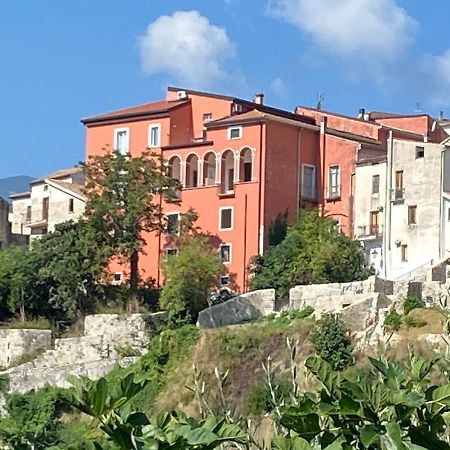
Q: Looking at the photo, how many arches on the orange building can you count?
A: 5